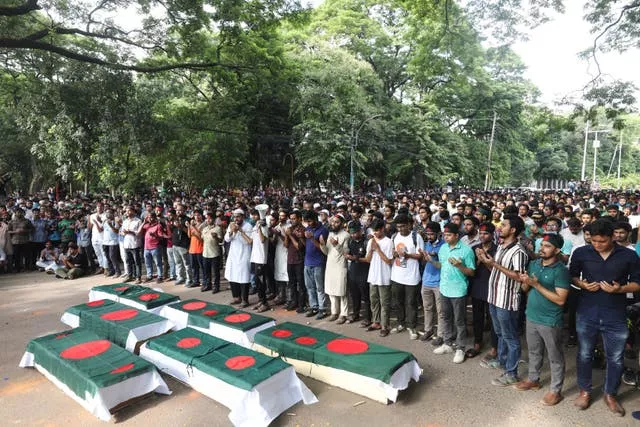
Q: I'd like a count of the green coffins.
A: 6